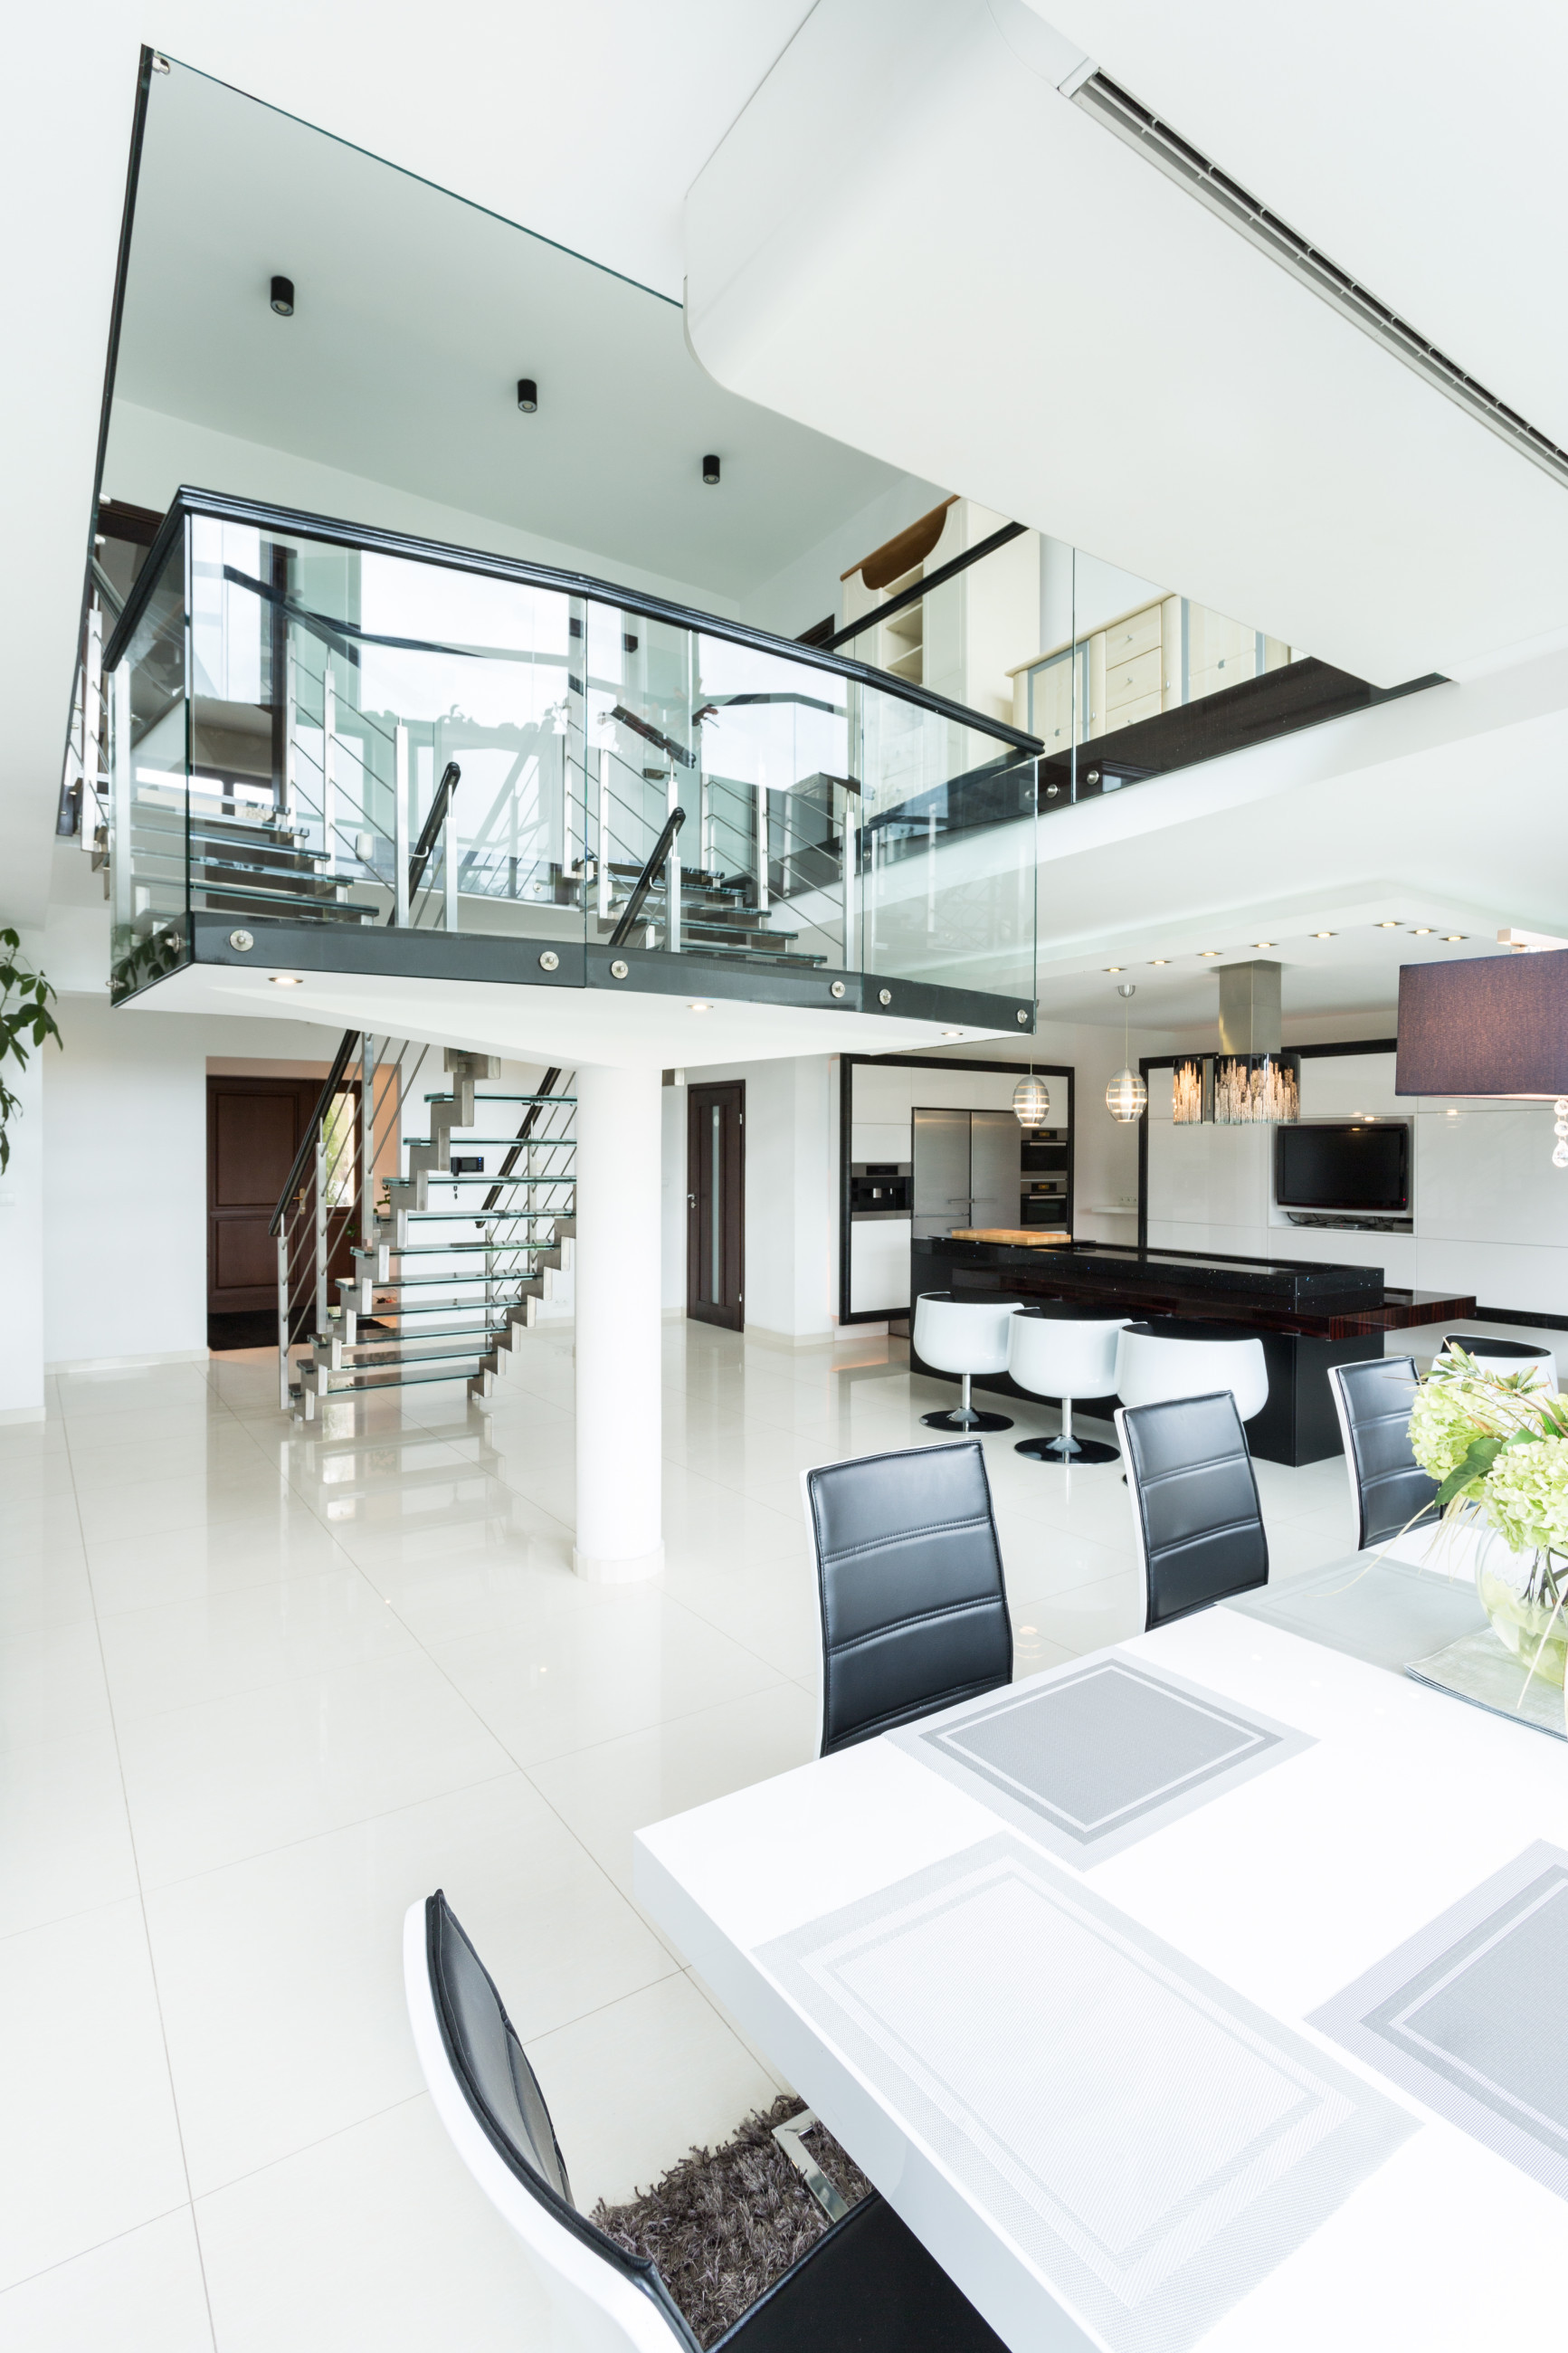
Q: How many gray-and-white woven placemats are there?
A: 4